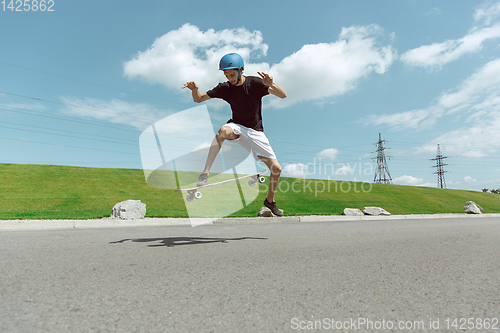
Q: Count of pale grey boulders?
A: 5